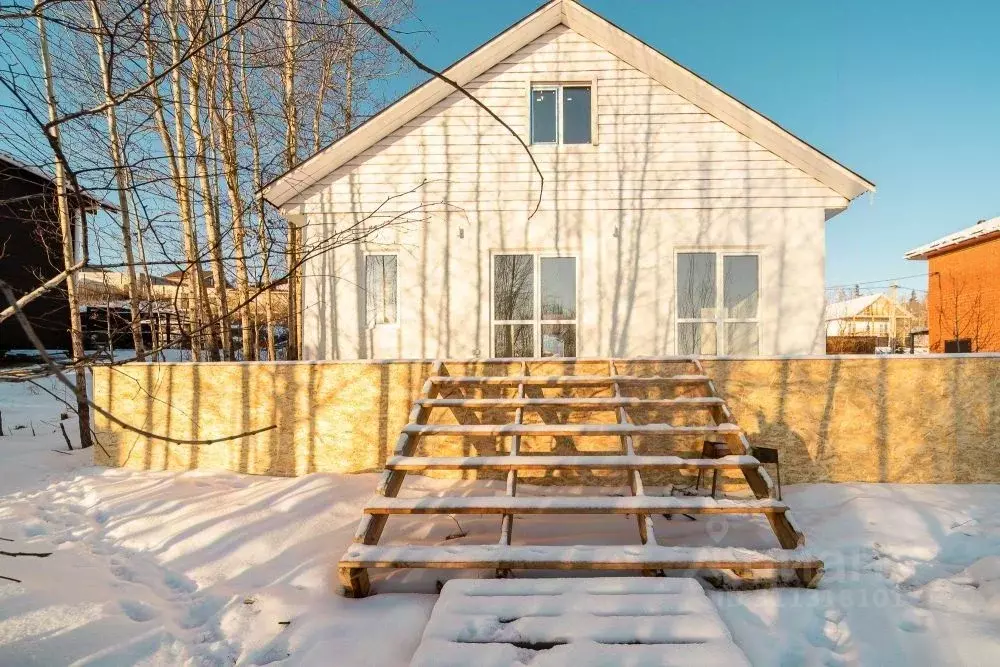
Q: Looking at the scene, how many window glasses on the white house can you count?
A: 11